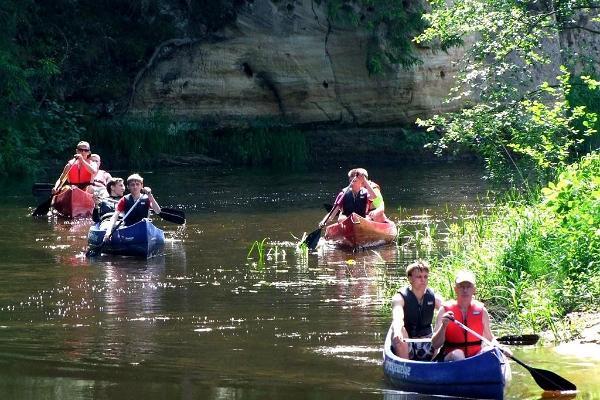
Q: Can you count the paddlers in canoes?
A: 8